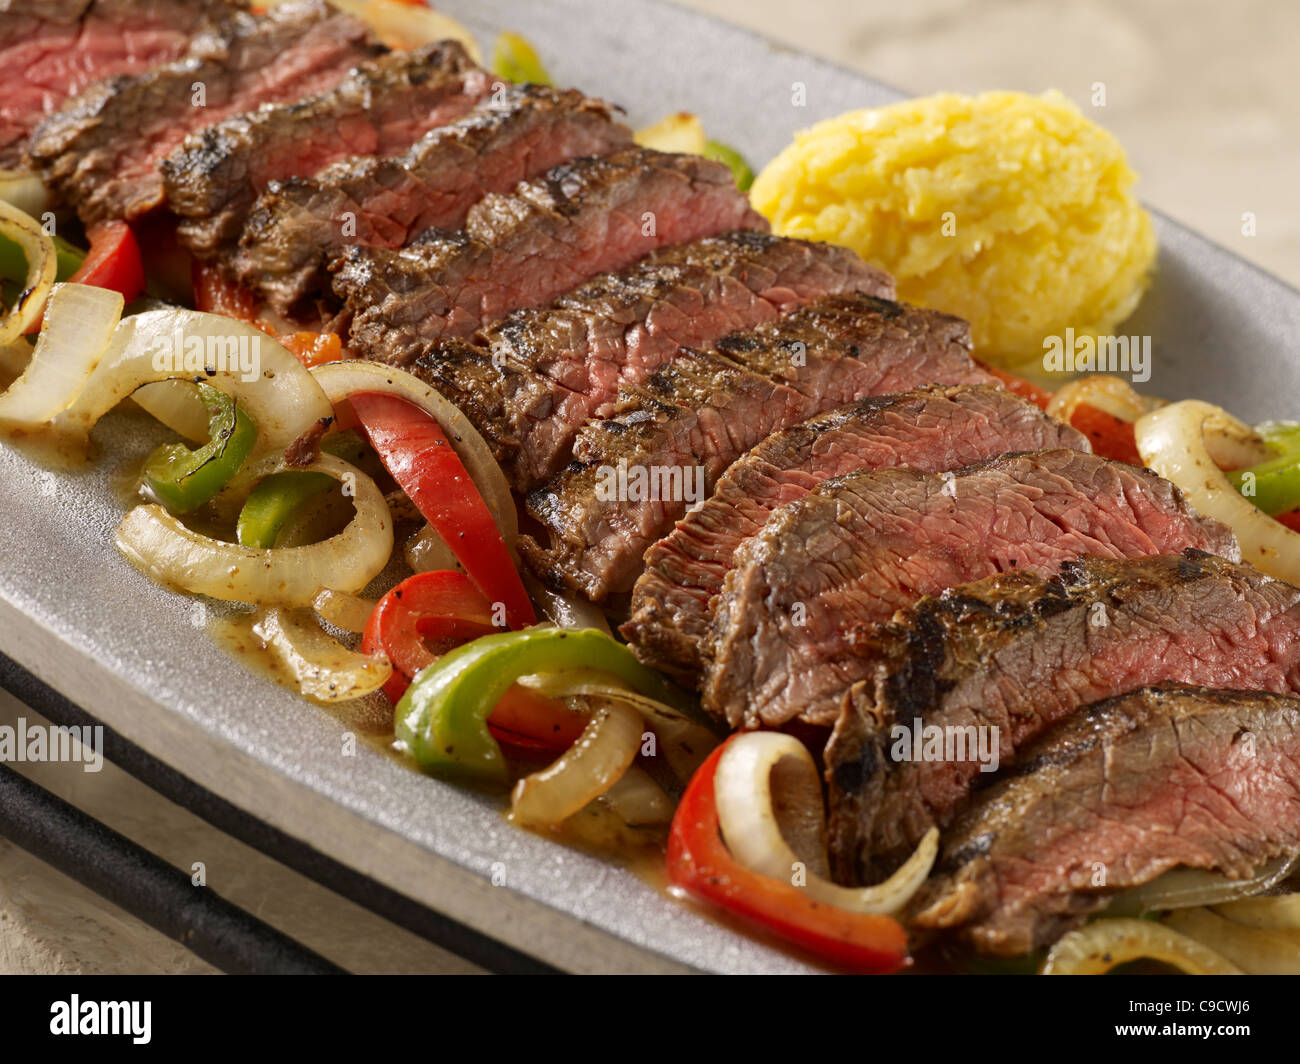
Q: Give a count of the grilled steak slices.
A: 11